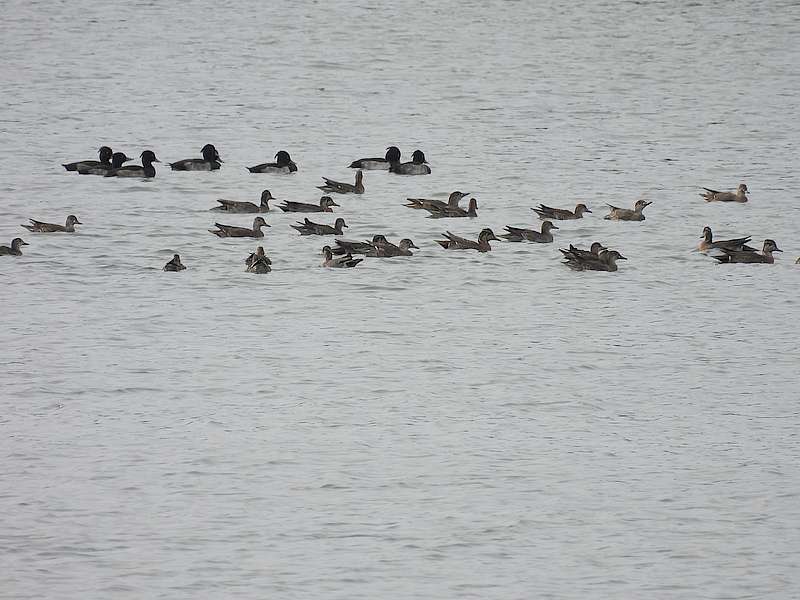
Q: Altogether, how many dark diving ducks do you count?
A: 7